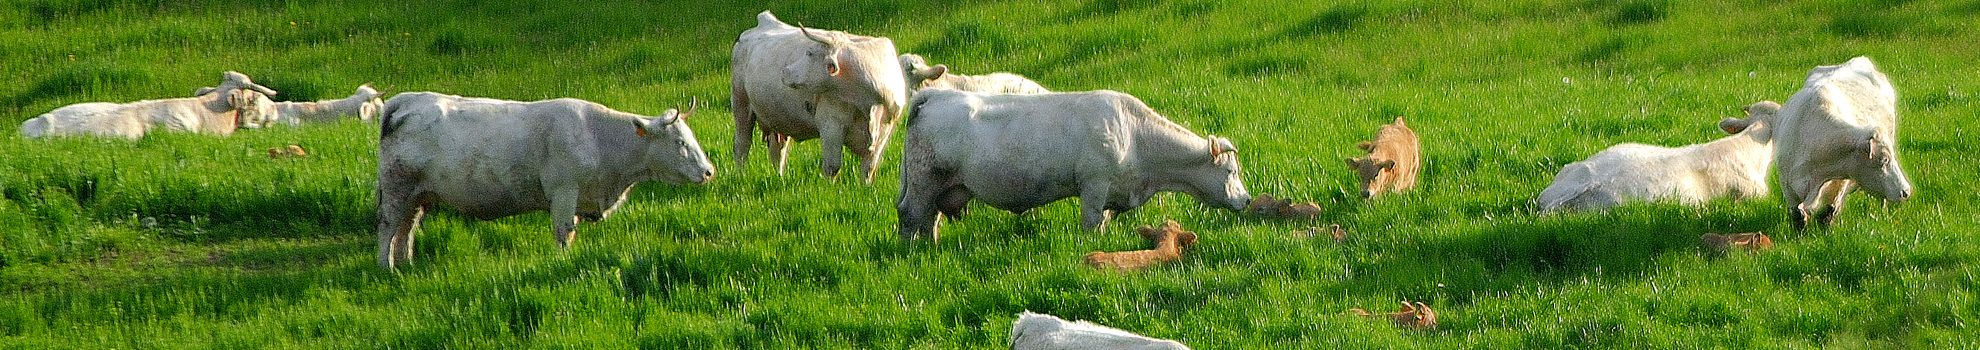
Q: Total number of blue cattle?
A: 0